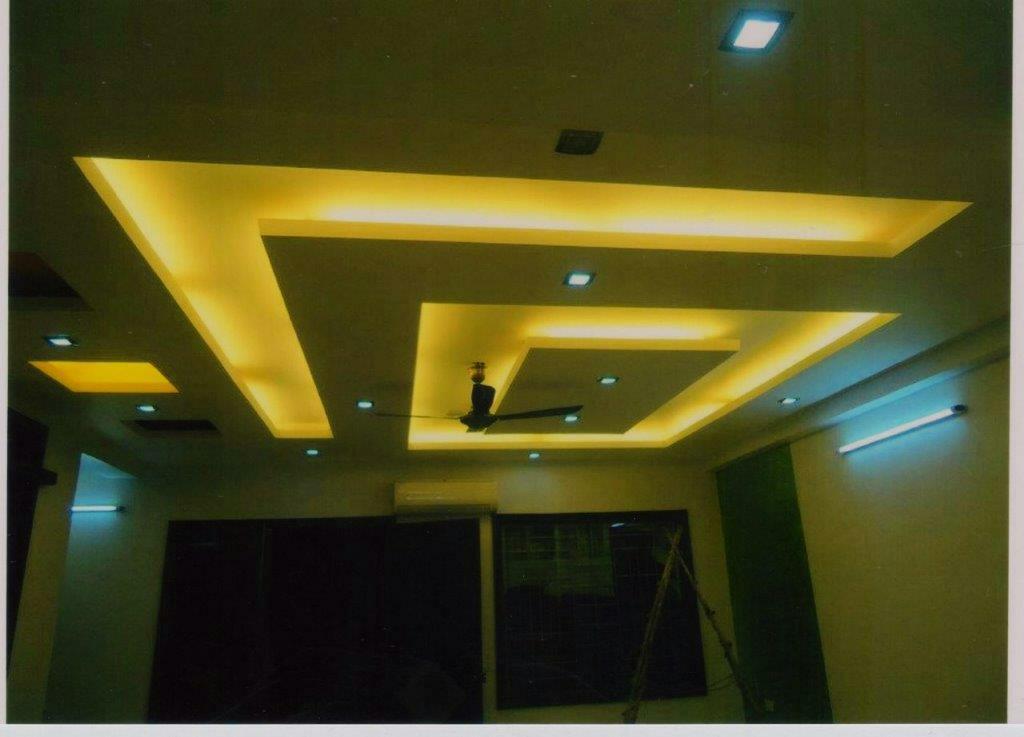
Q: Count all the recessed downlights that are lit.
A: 10